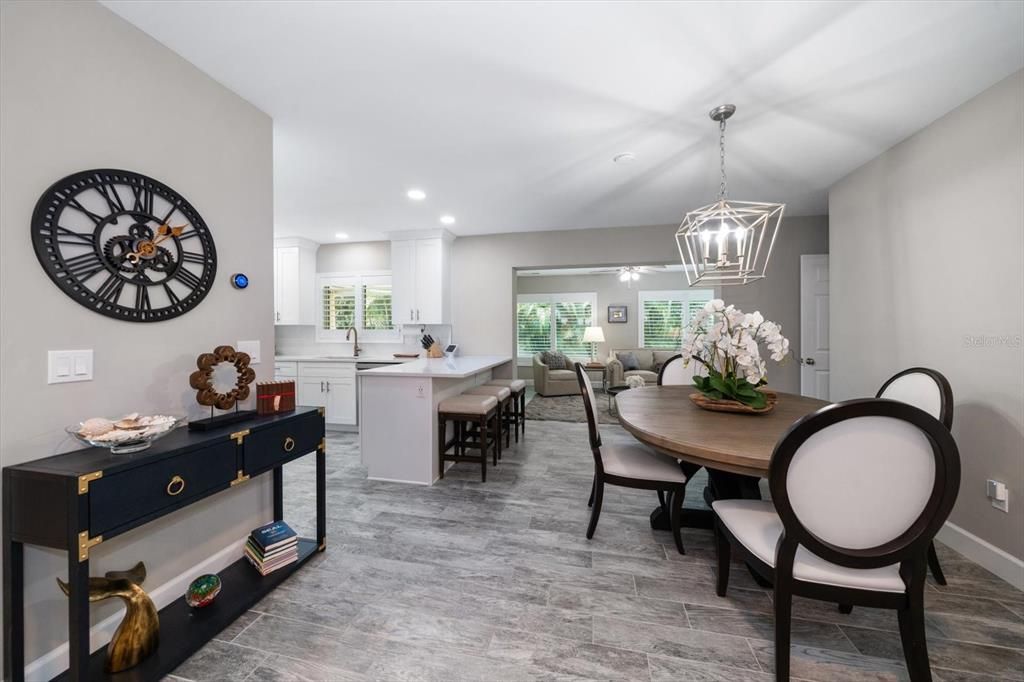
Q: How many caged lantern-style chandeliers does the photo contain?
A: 1